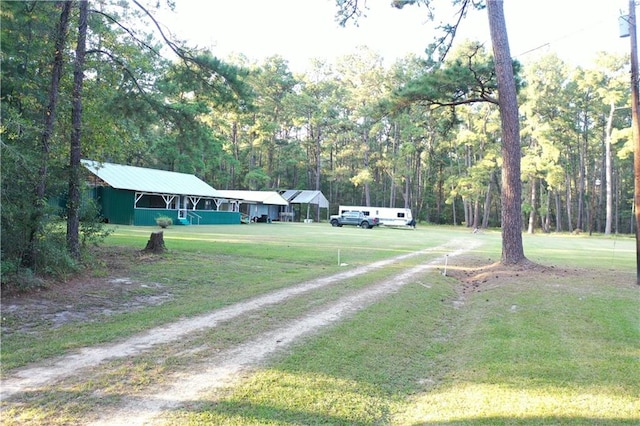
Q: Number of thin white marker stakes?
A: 2